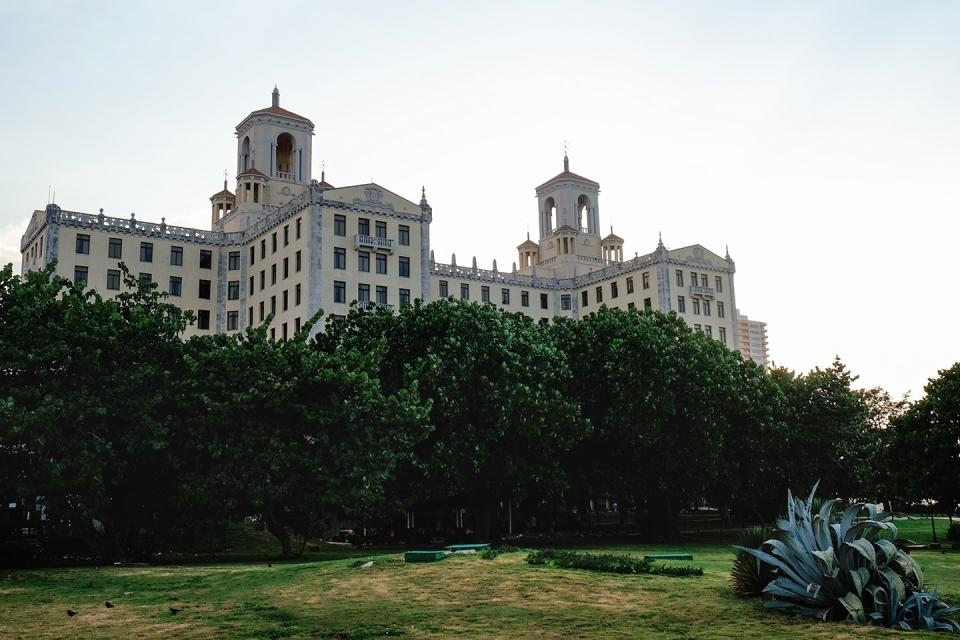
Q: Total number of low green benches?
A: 3